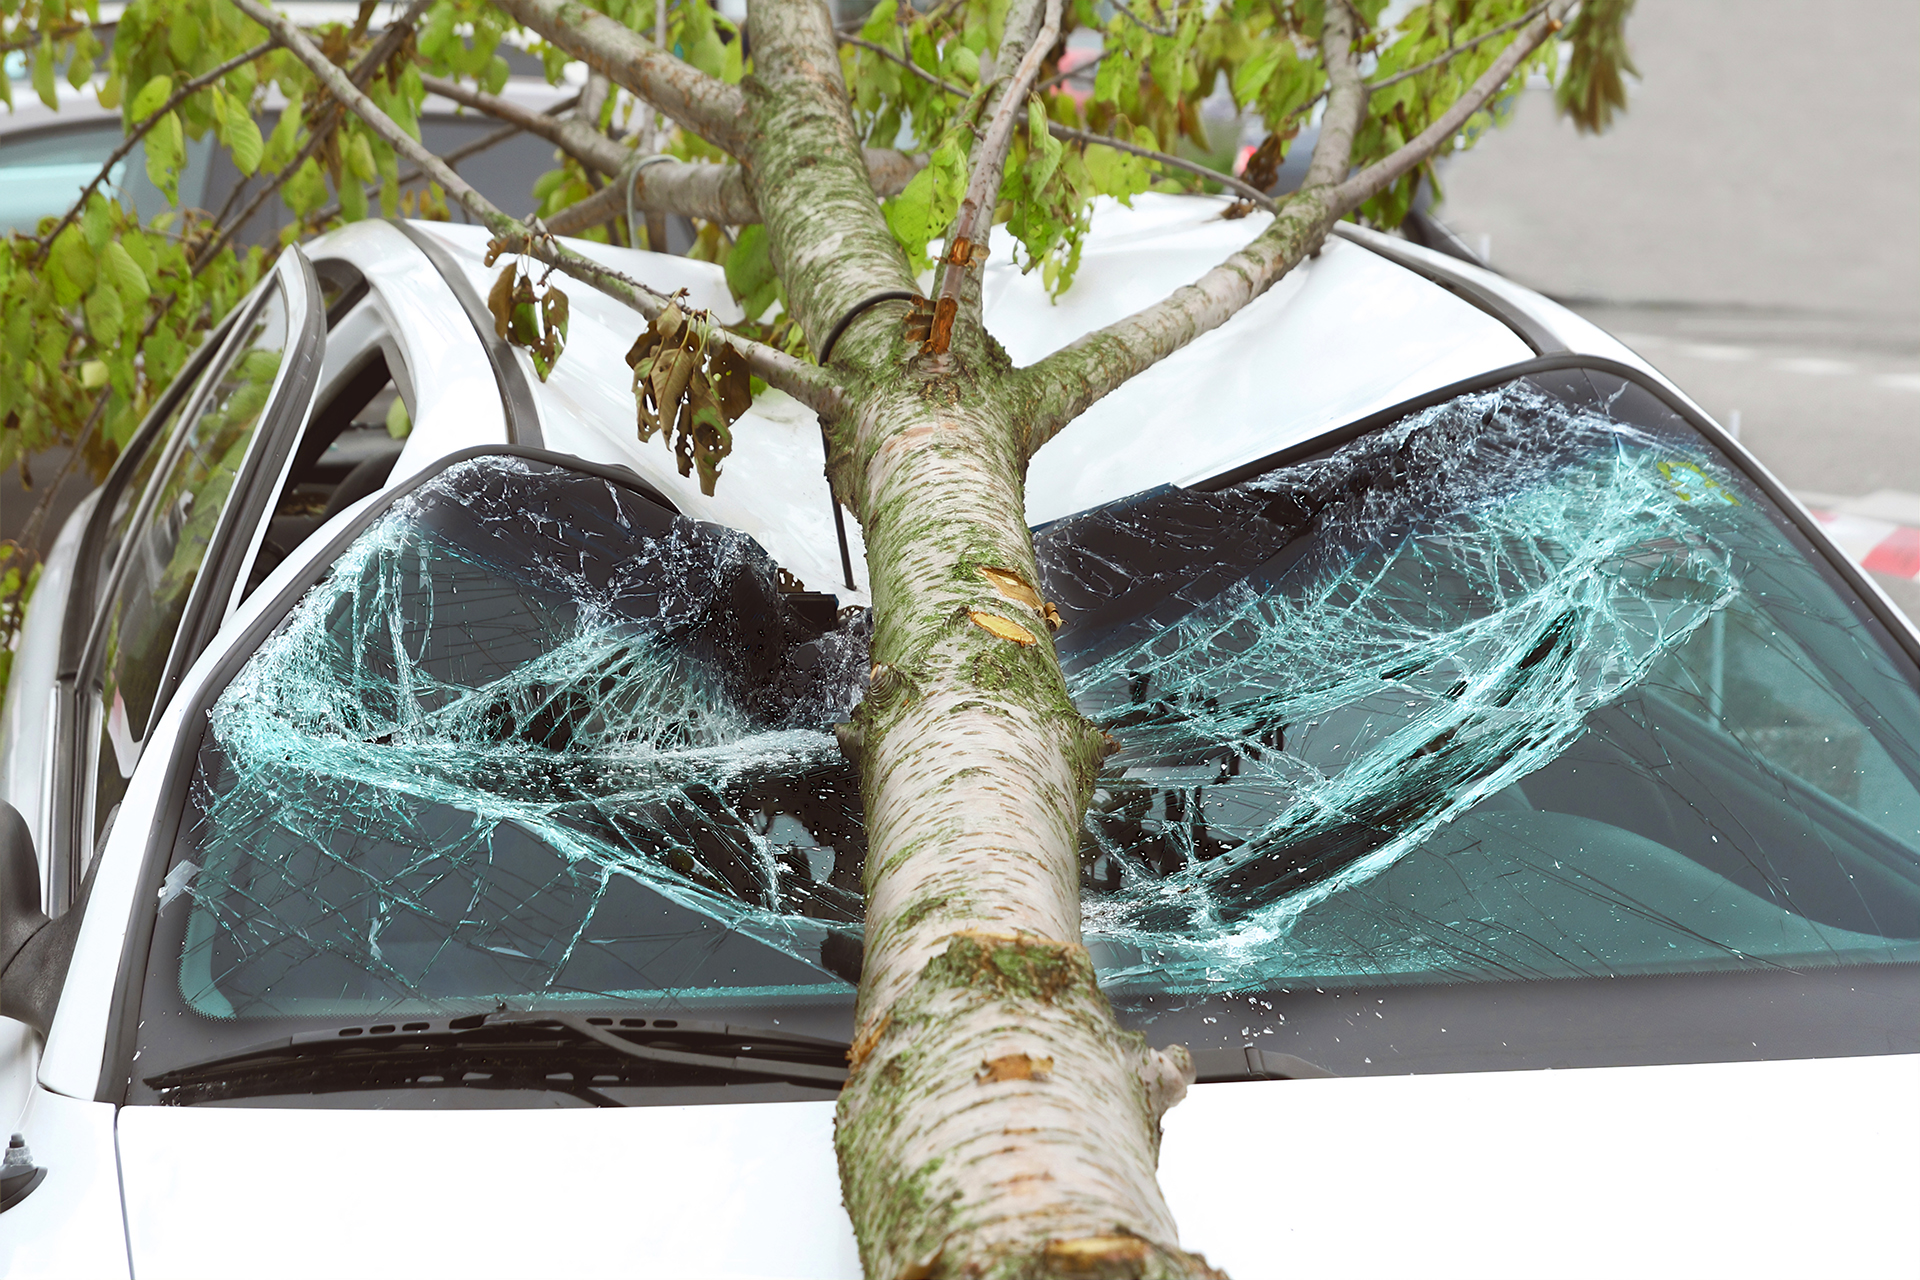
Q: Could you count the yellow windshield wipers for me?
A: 0